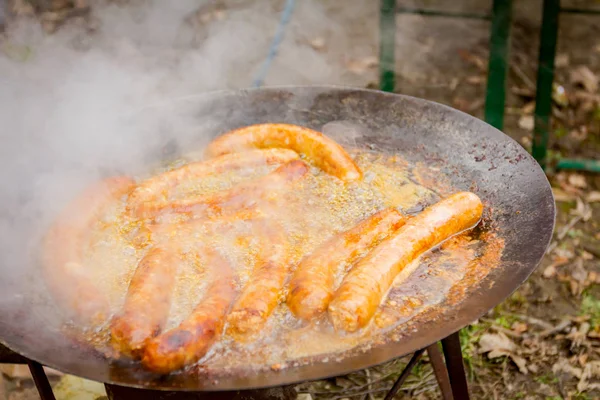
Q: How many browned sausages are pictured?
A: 9